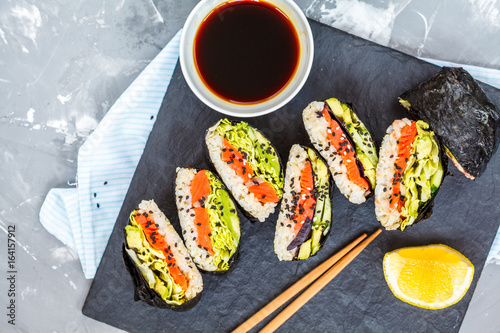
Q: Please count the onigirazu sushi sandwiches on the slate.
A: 7